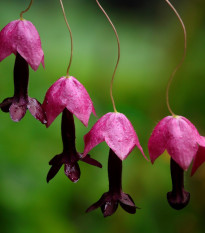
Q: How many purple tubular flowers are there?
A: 4